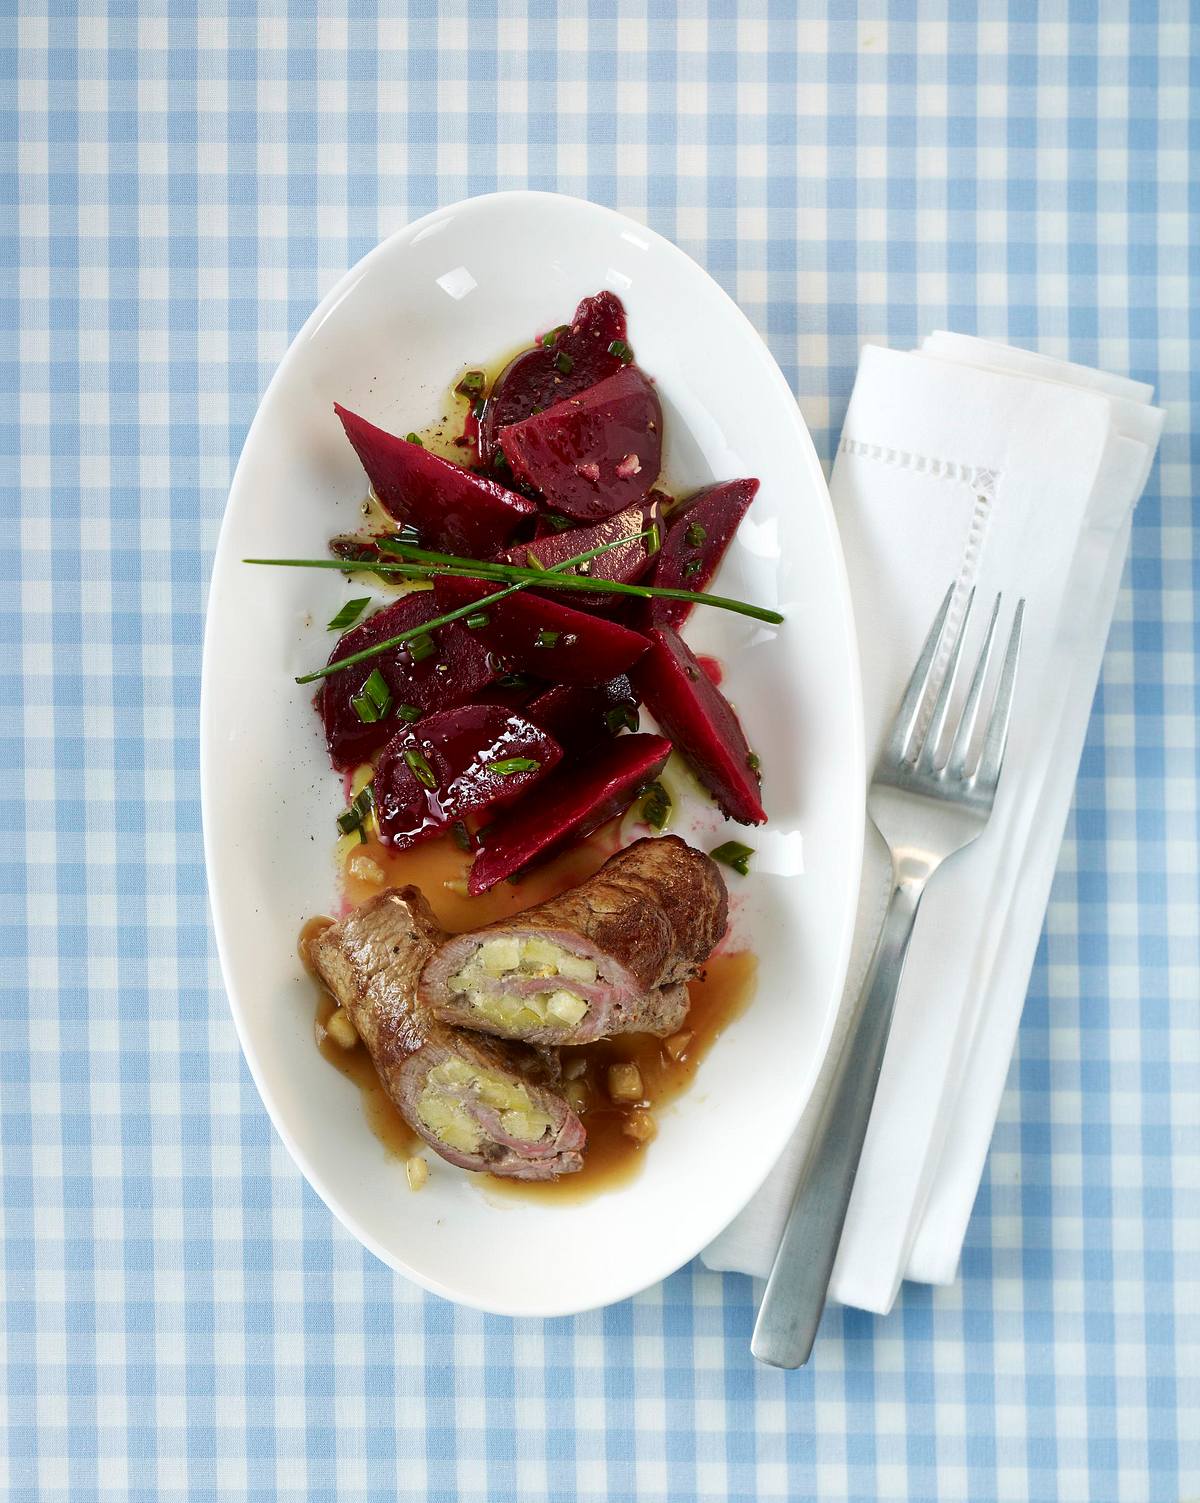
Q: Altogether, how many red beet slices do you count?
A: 11